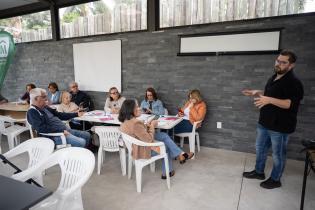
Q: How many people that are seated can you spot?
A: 9